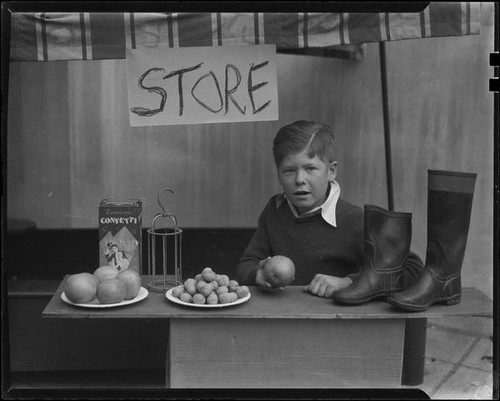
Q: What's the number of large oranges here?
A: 5